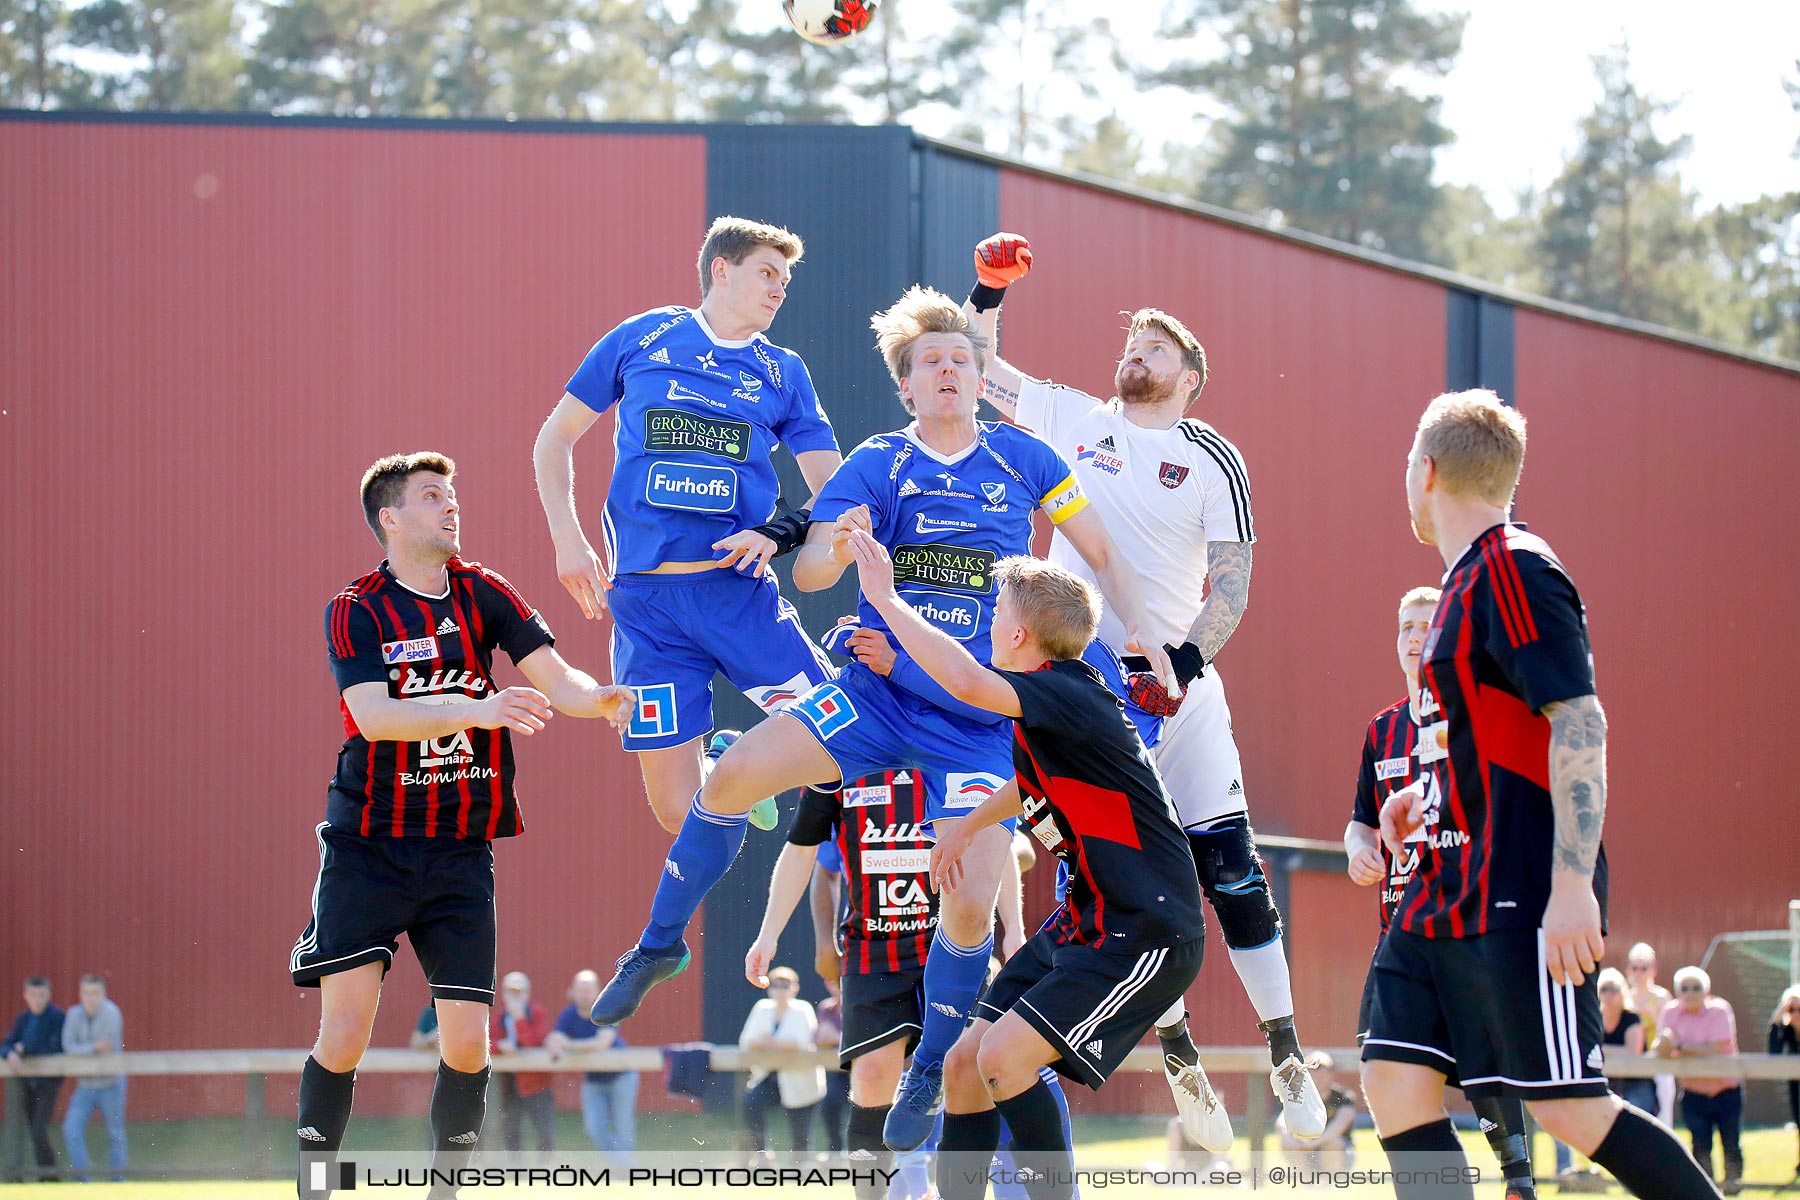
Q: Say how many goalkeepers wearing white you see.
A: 1